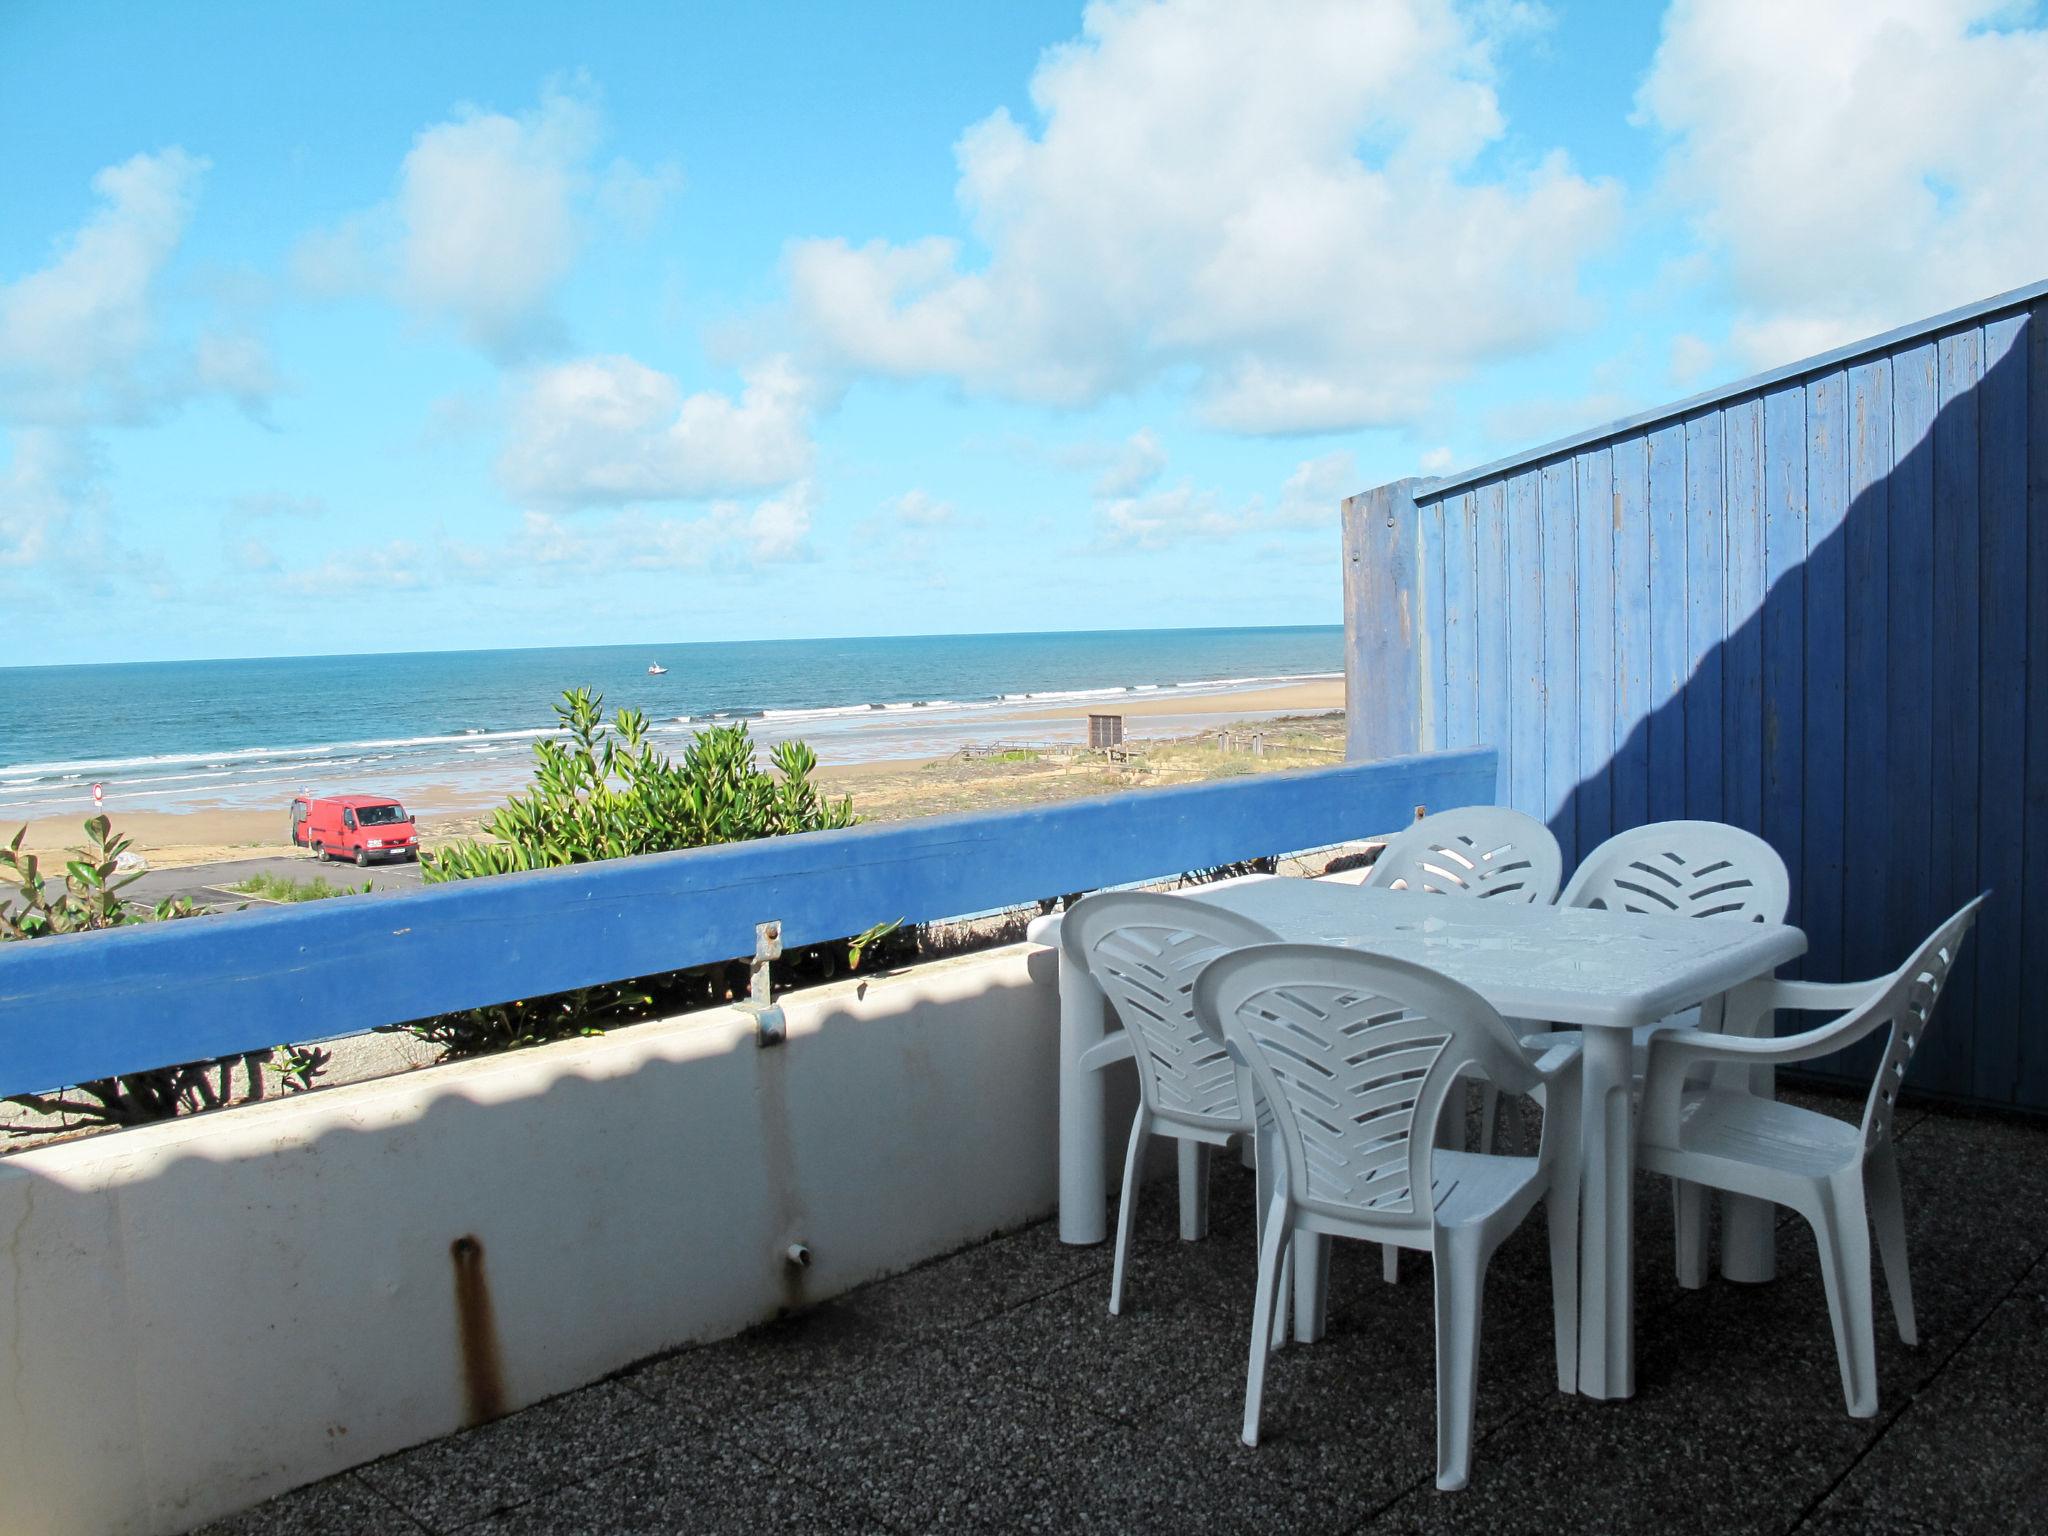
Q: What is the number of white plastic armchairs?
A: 5